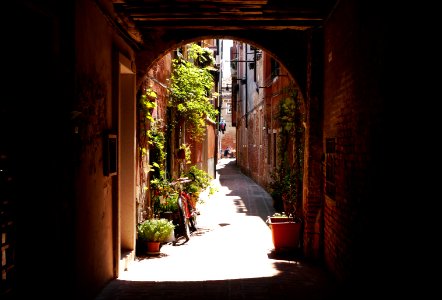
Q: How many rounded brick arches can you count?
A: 1